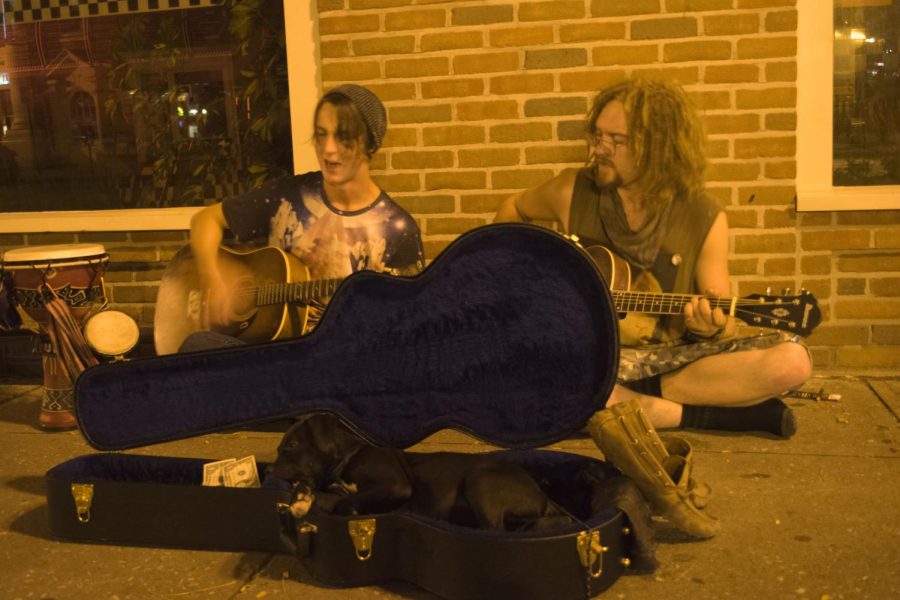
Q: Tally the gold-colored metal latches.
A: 3